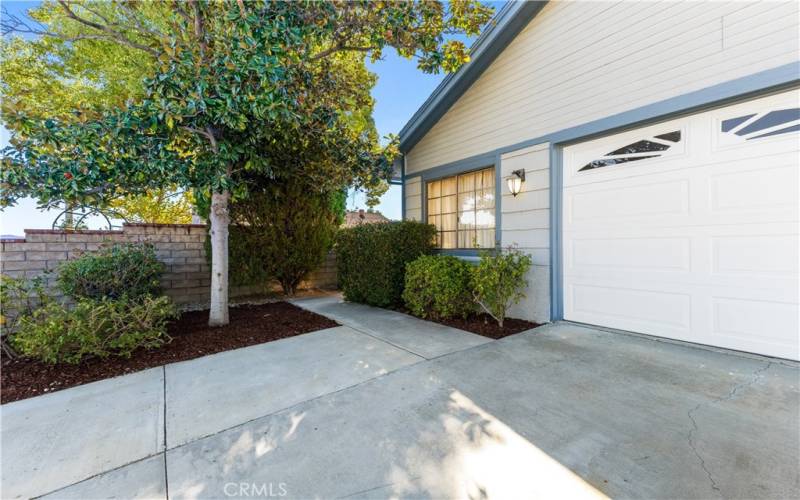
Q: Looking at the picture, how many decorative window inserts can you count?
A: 2